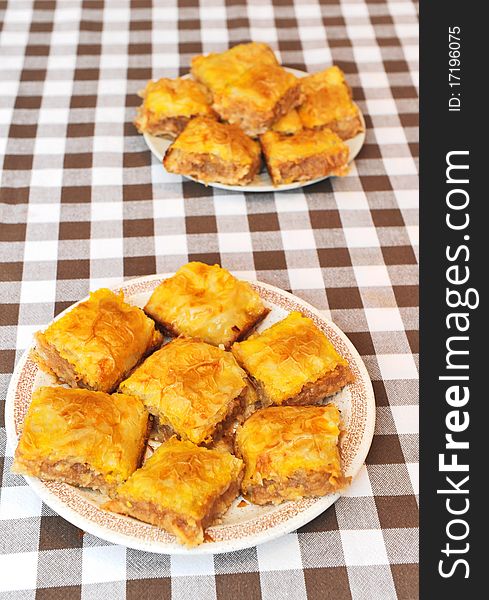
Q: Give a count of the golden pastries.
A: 13